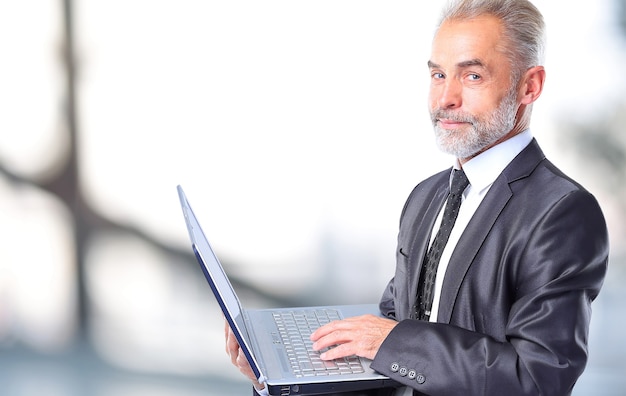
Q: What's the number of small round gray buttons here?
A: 4